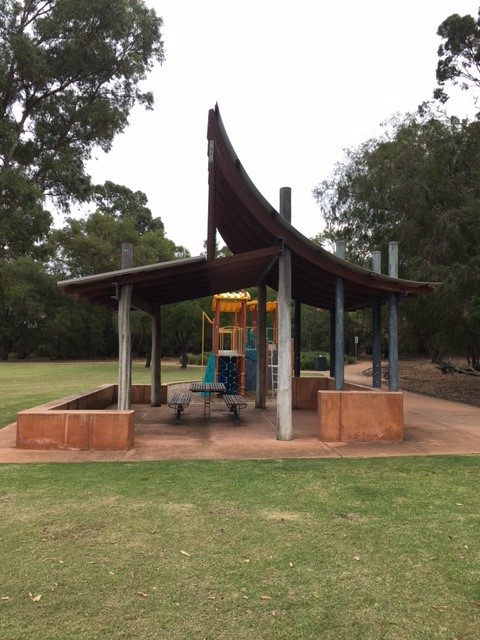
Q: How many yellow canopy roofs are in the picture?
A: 2